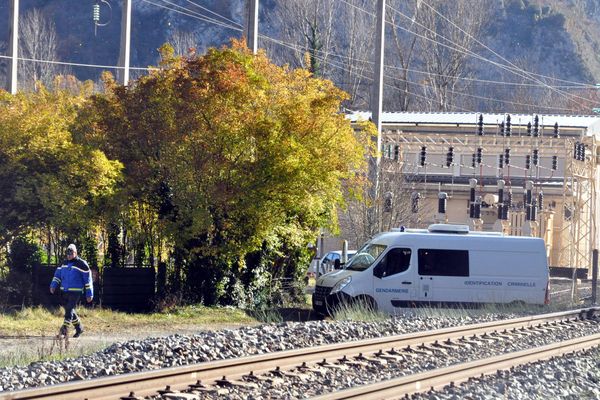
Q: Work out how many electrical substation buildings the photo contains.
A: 1